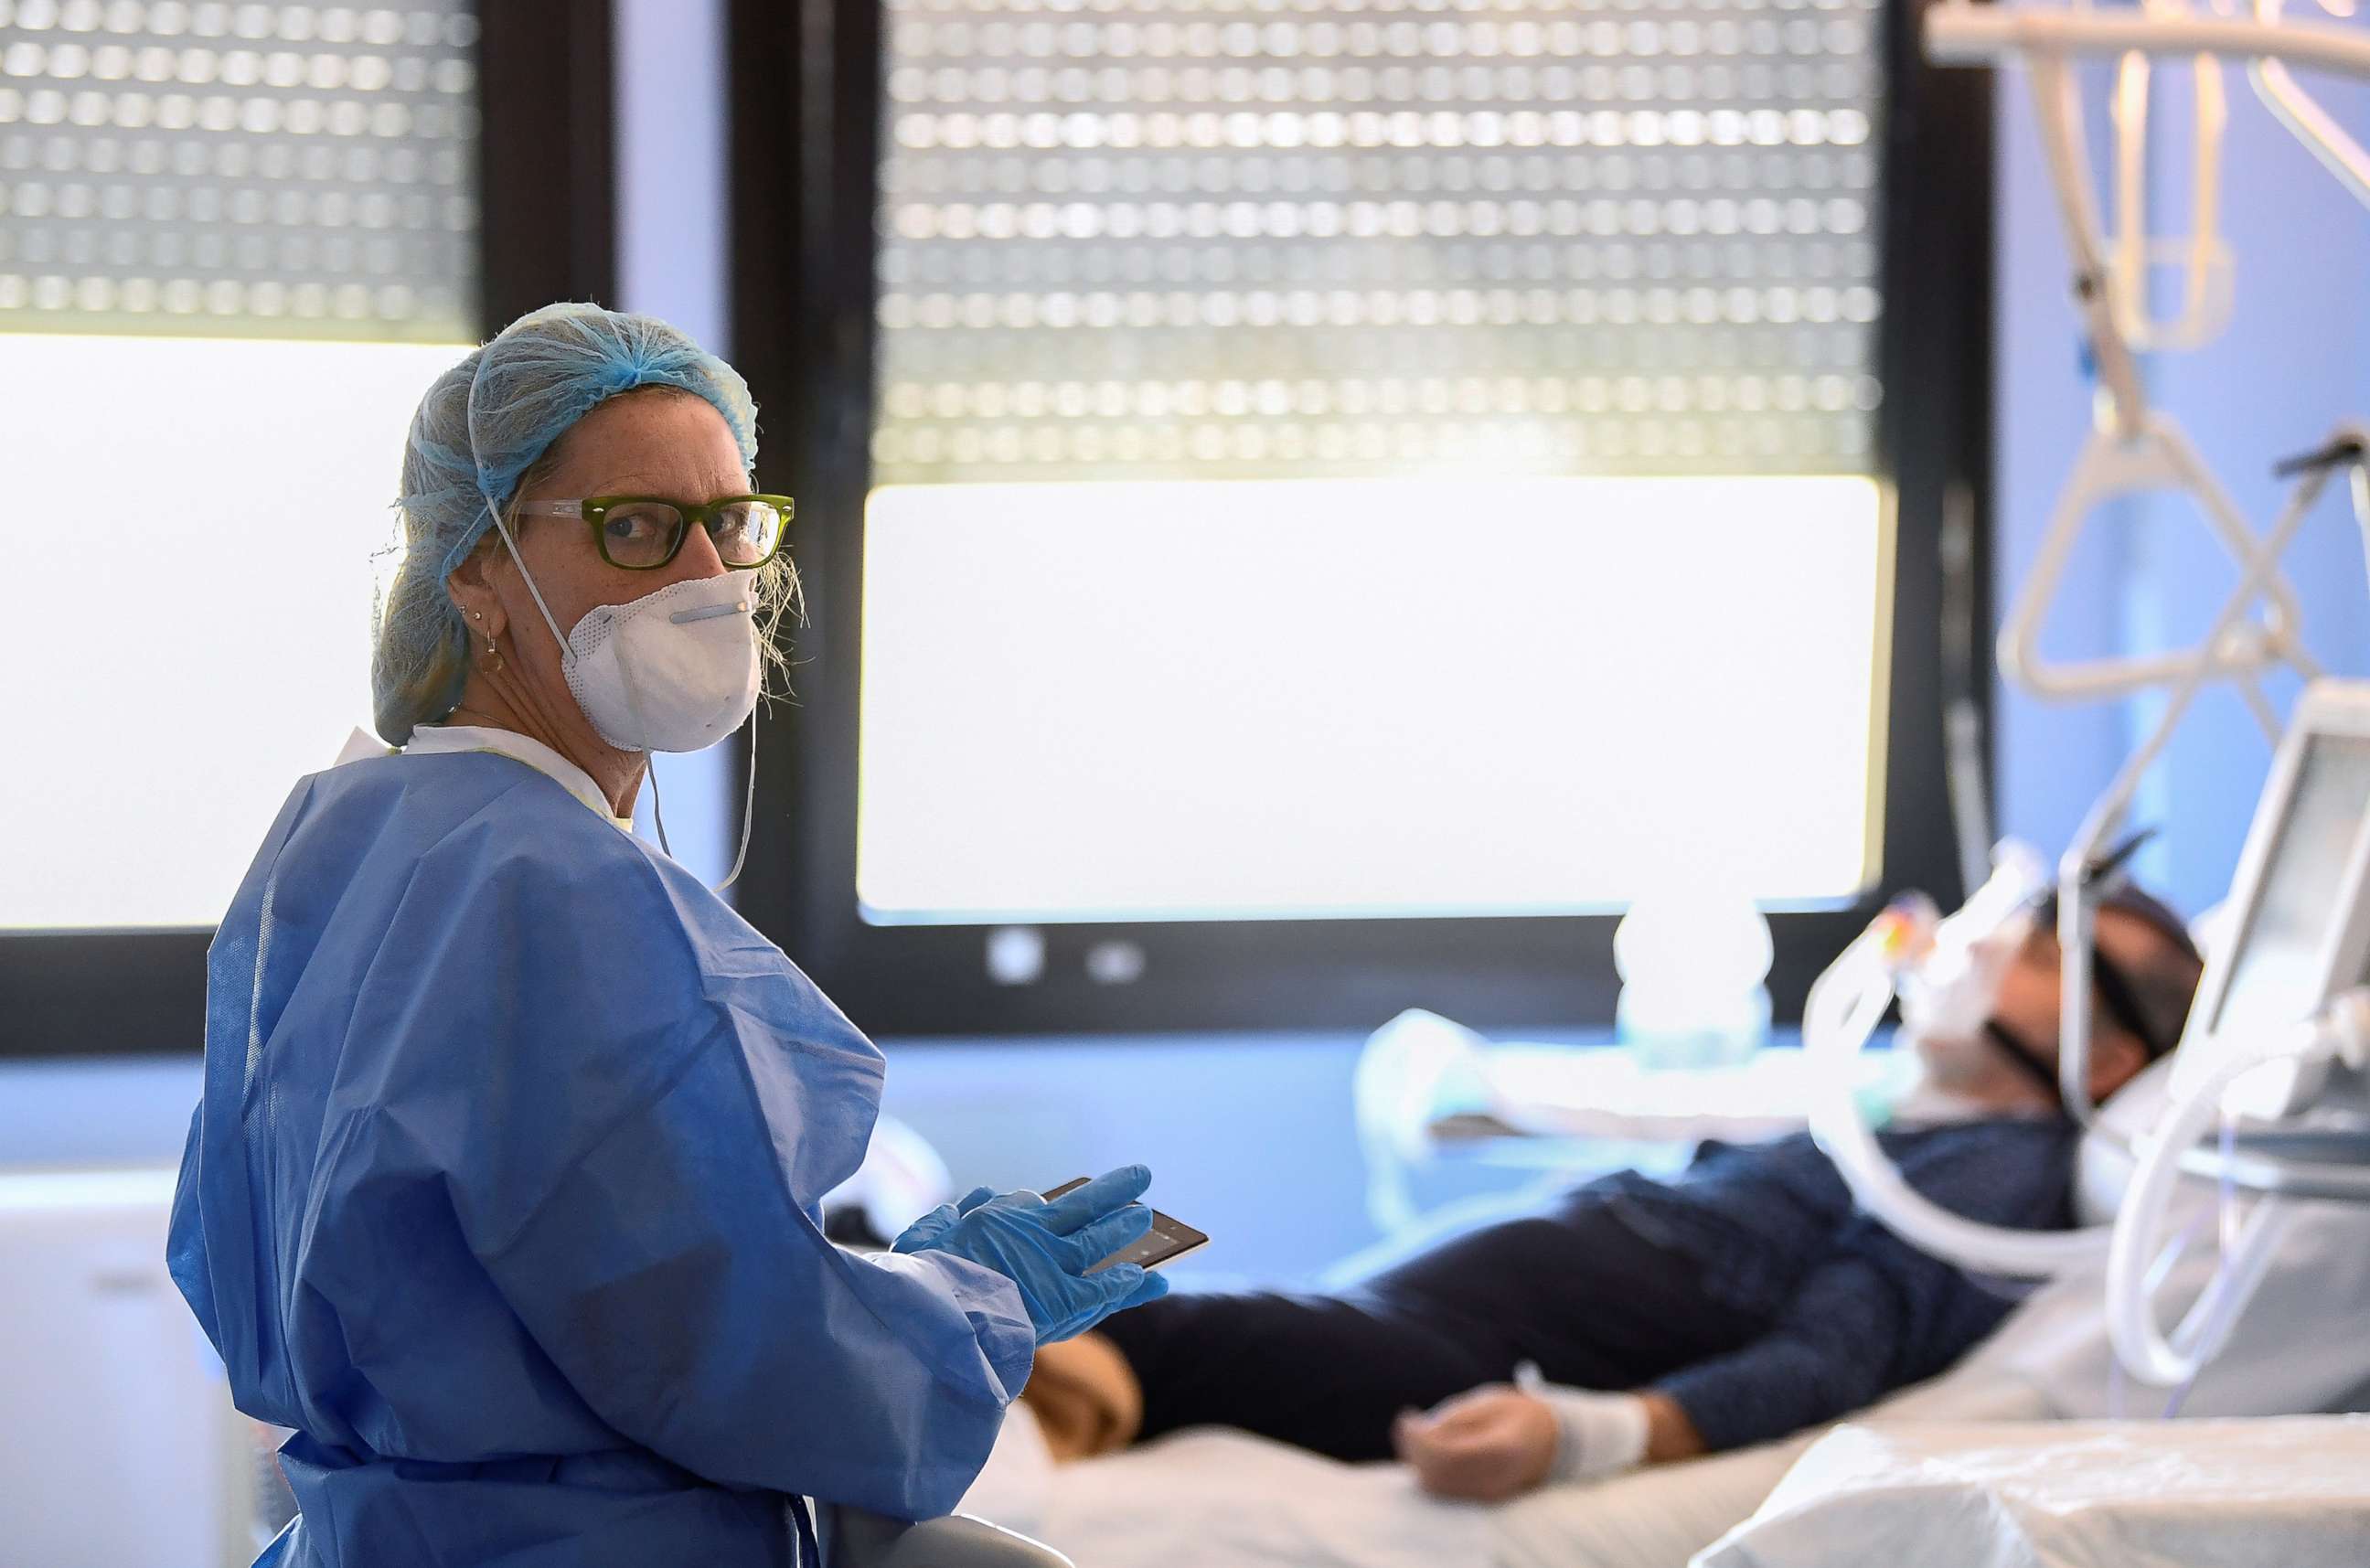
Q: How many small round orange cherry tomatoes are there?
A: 0